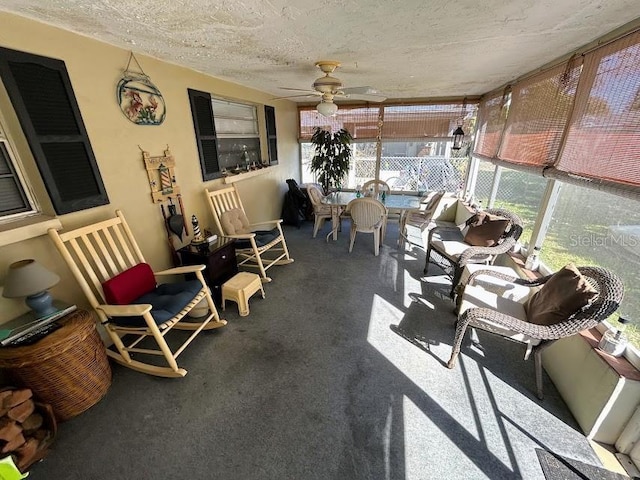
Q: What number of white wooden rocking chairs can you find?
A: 2